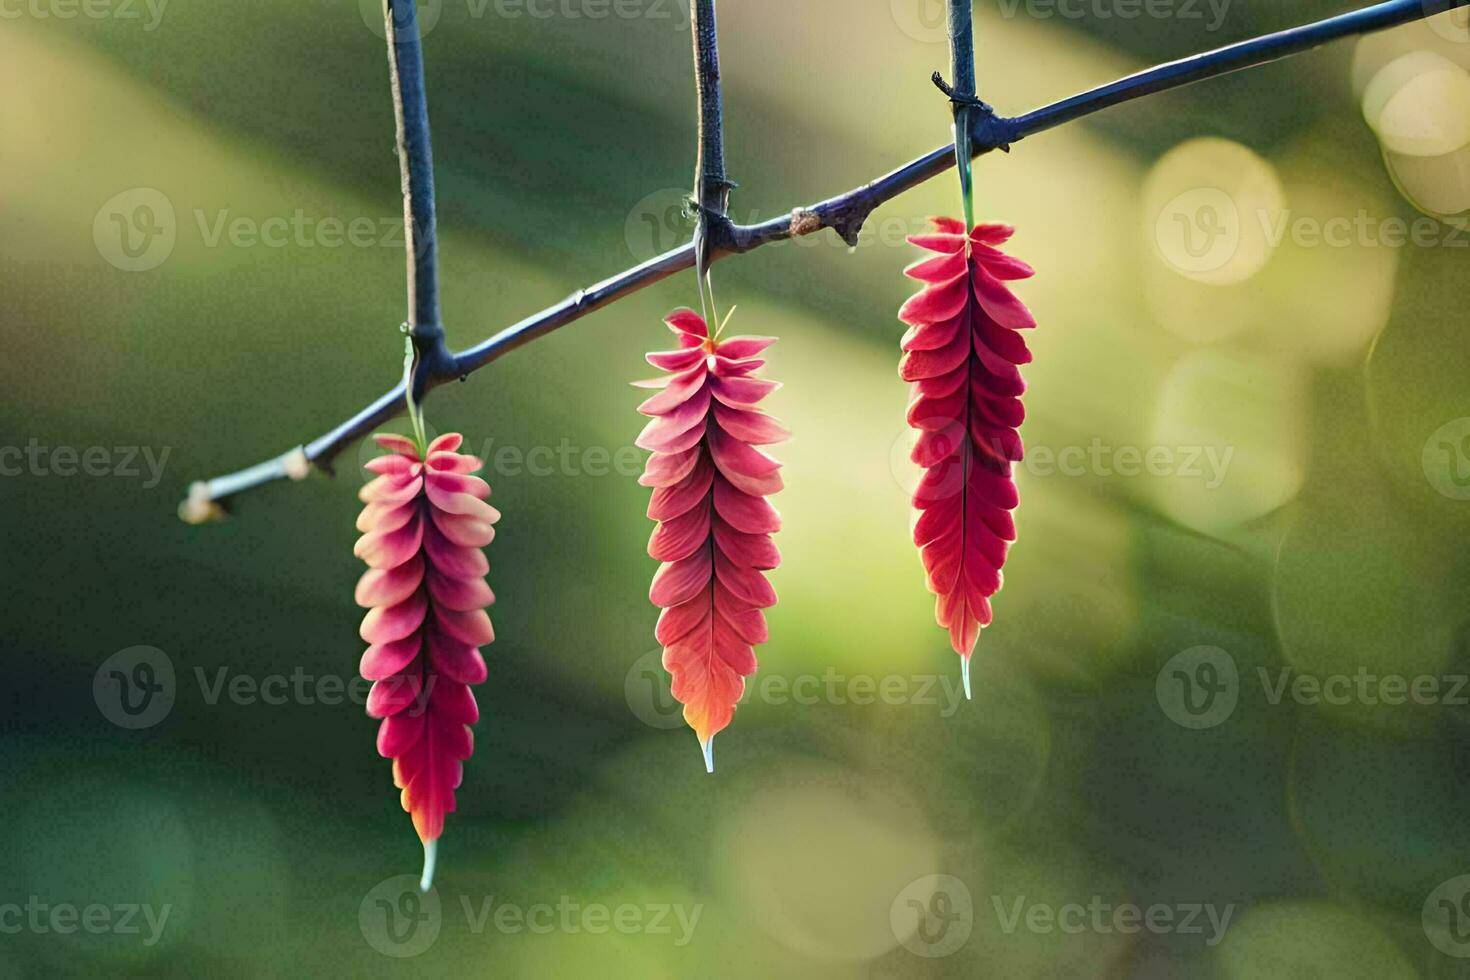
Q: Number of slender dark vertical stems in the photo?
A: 3